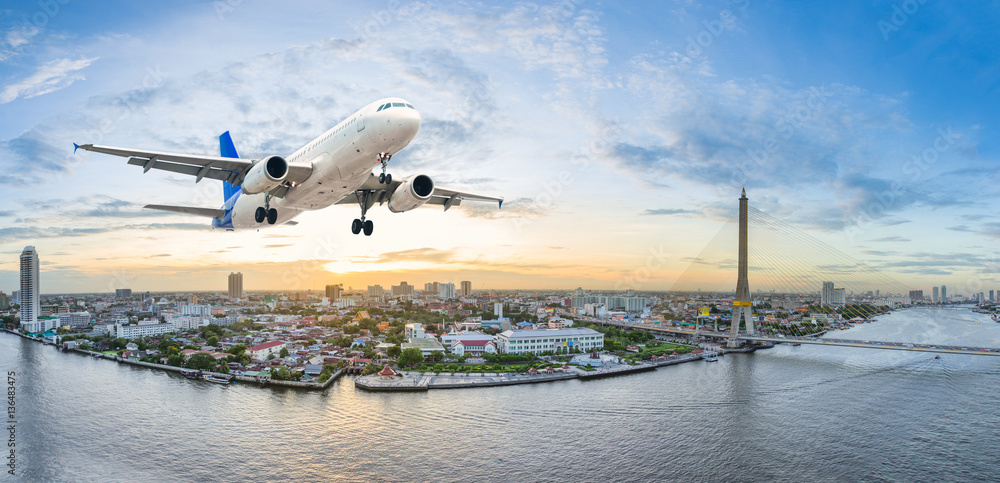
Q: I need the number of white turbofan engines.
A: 2